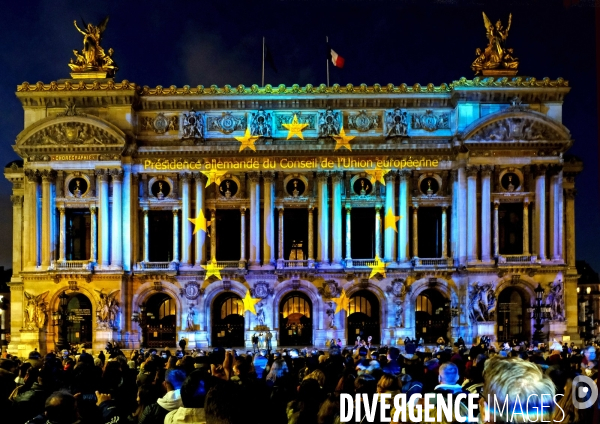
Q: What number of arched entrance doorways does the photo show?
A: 7